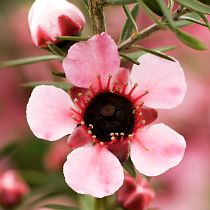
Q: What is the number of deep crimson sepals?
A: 5